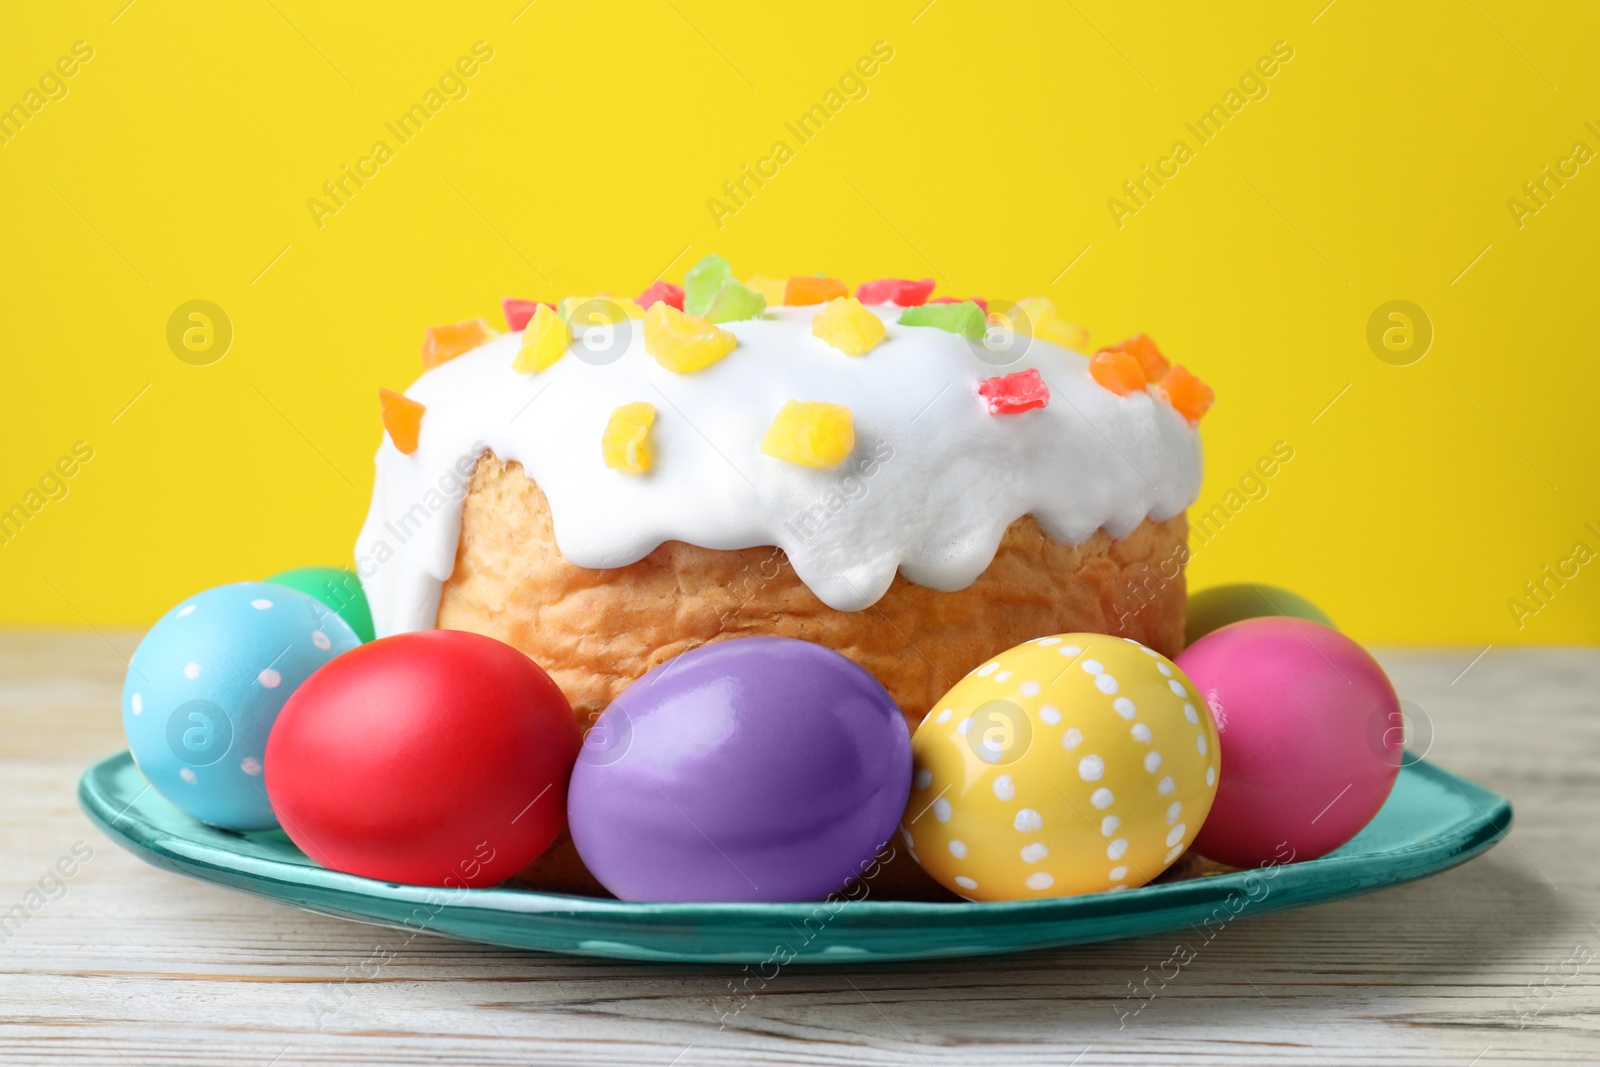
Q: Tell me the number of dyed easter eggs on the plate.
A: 7